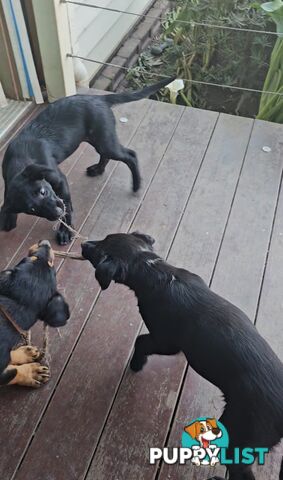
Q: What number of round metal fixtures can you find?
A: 2